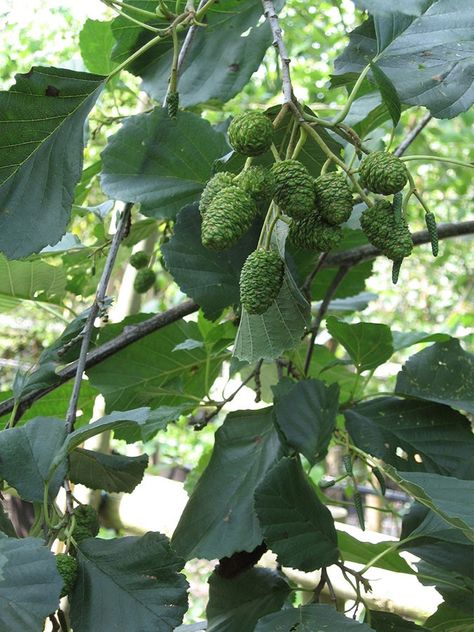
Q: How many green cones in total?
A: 14